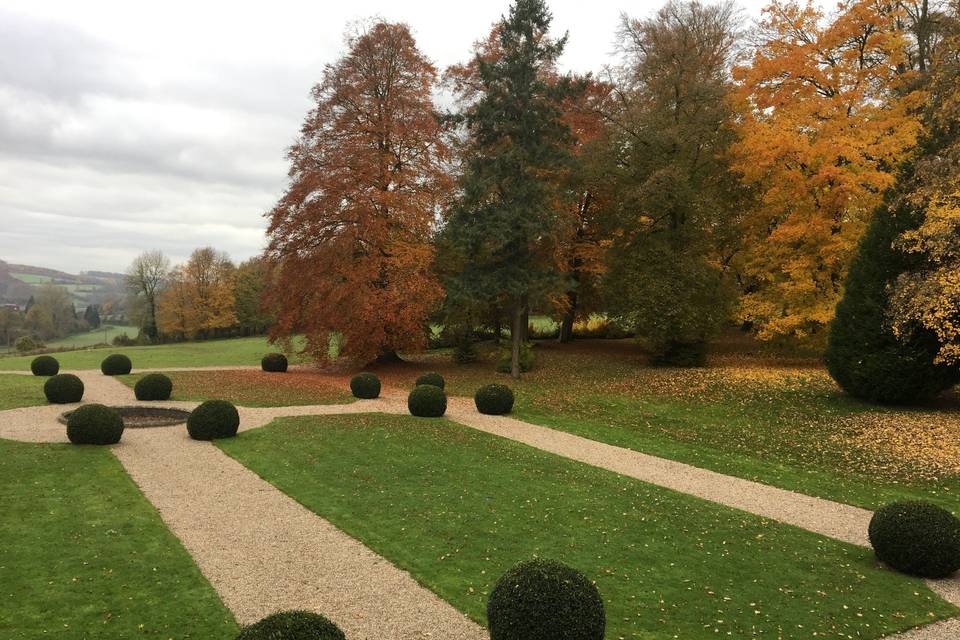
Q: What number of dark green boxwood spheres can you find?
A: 14